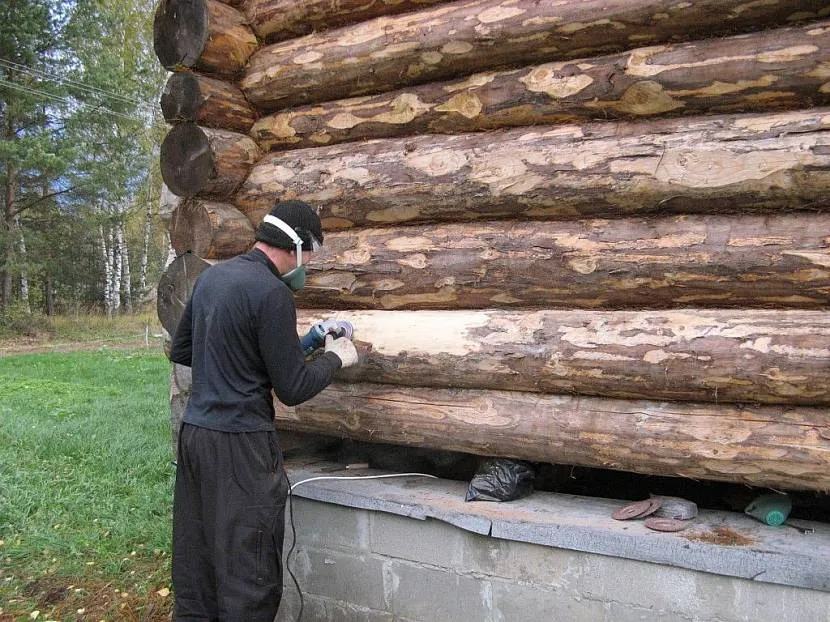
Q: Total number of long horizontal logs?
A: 7